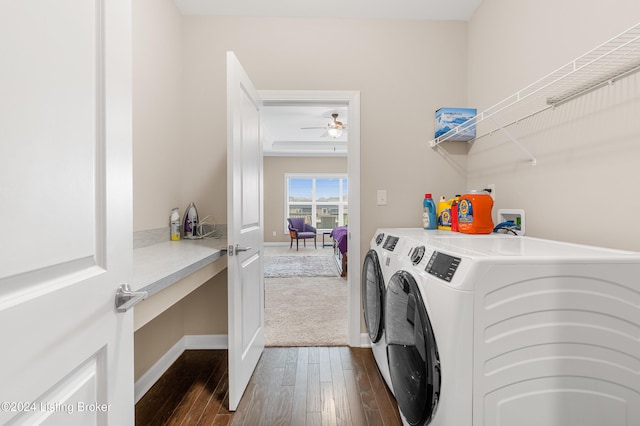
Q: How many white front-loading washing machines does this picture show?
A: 2